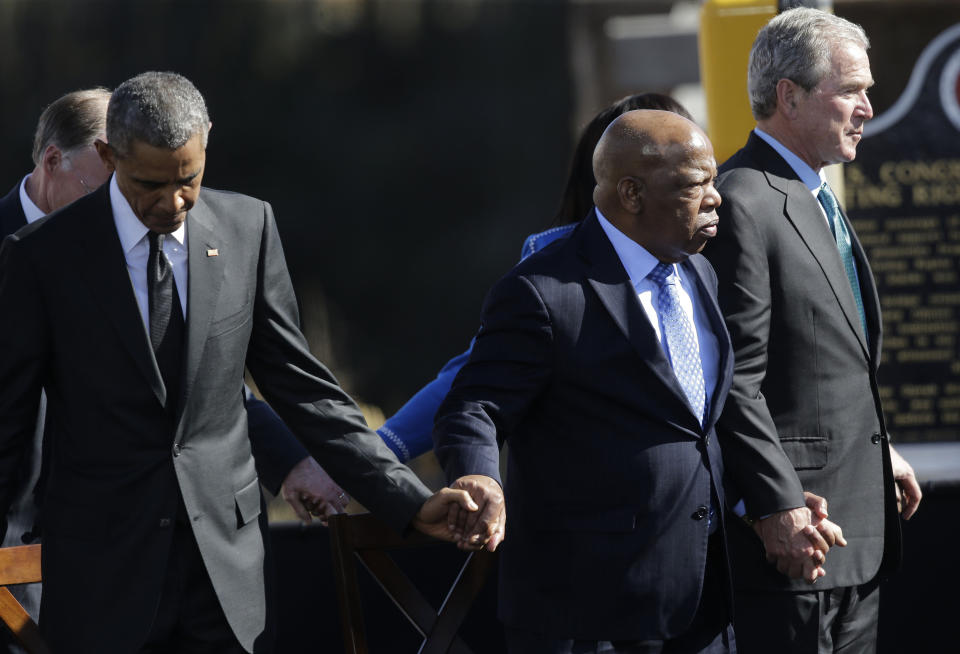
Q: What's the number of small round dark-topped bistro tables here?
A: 0